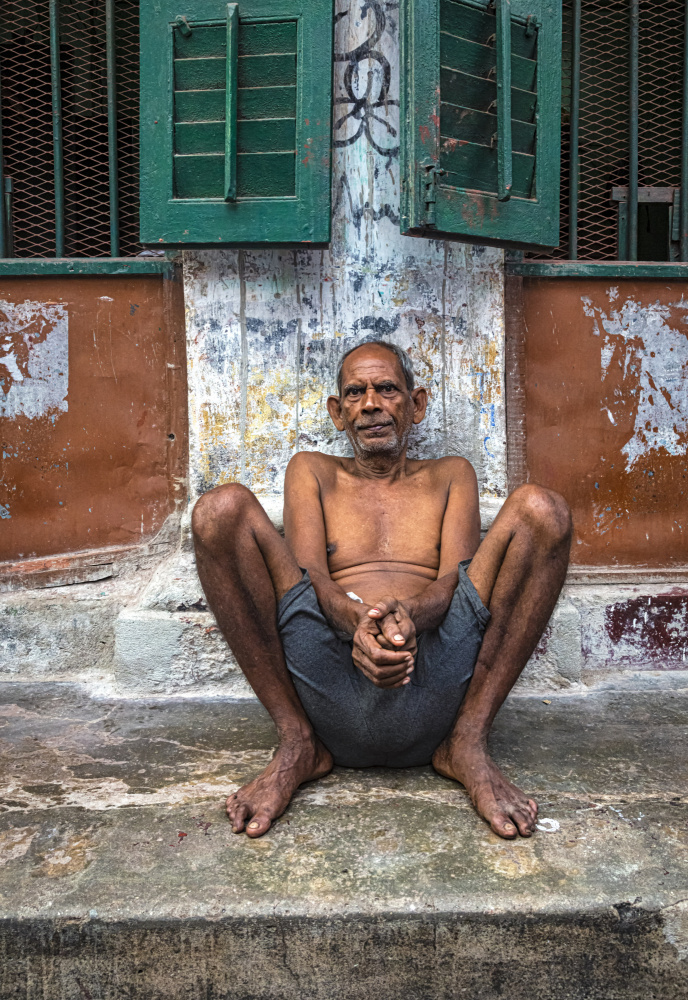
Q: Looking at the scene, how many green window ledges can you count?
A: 2